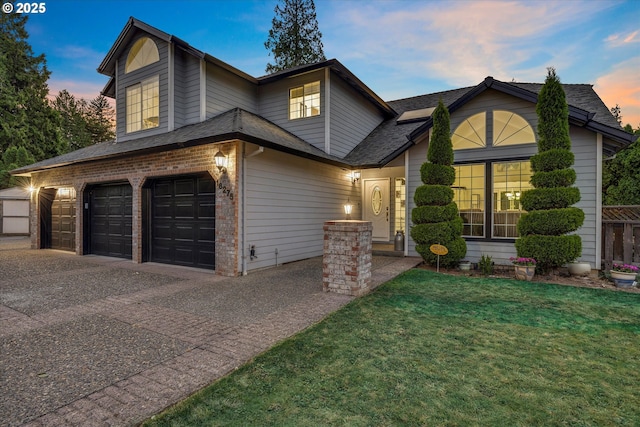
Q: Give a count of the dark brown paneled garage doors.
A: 3